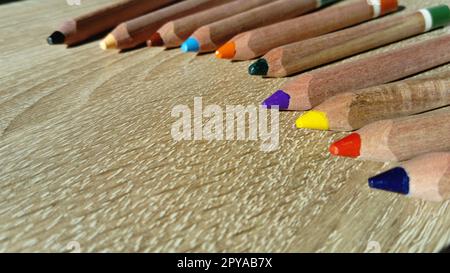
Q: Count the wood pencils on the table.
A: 10